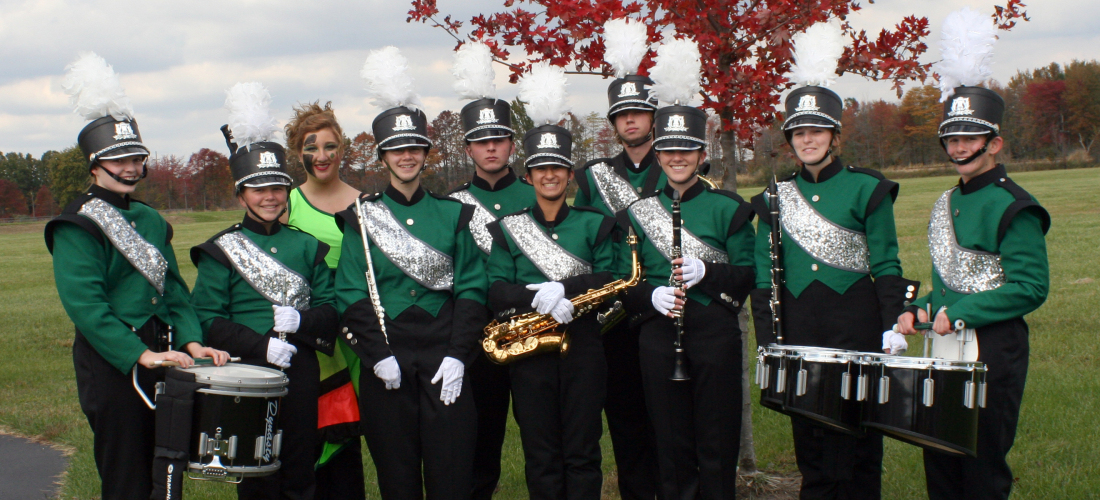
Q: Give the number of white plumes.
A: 9